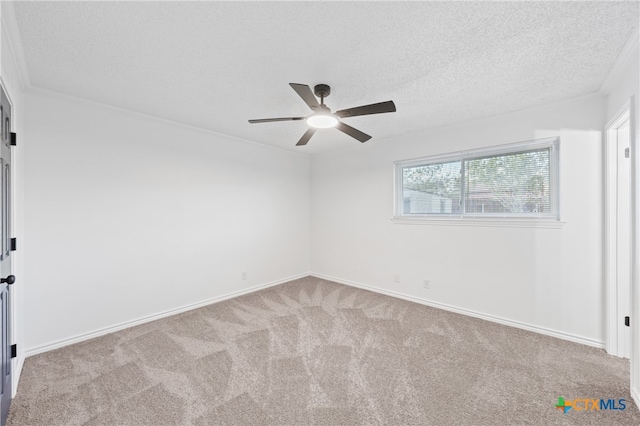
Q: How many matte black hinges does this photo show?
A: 4